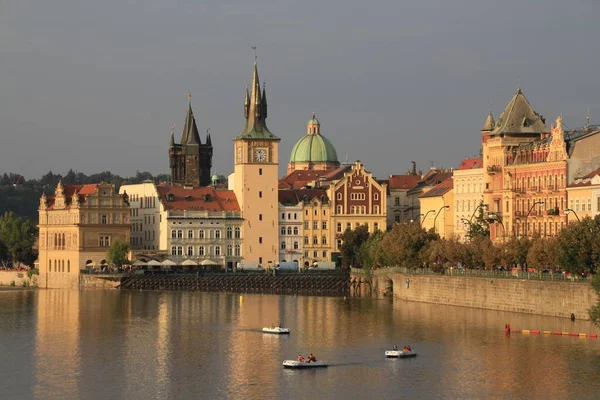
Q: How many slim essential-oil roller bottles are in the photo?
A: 0